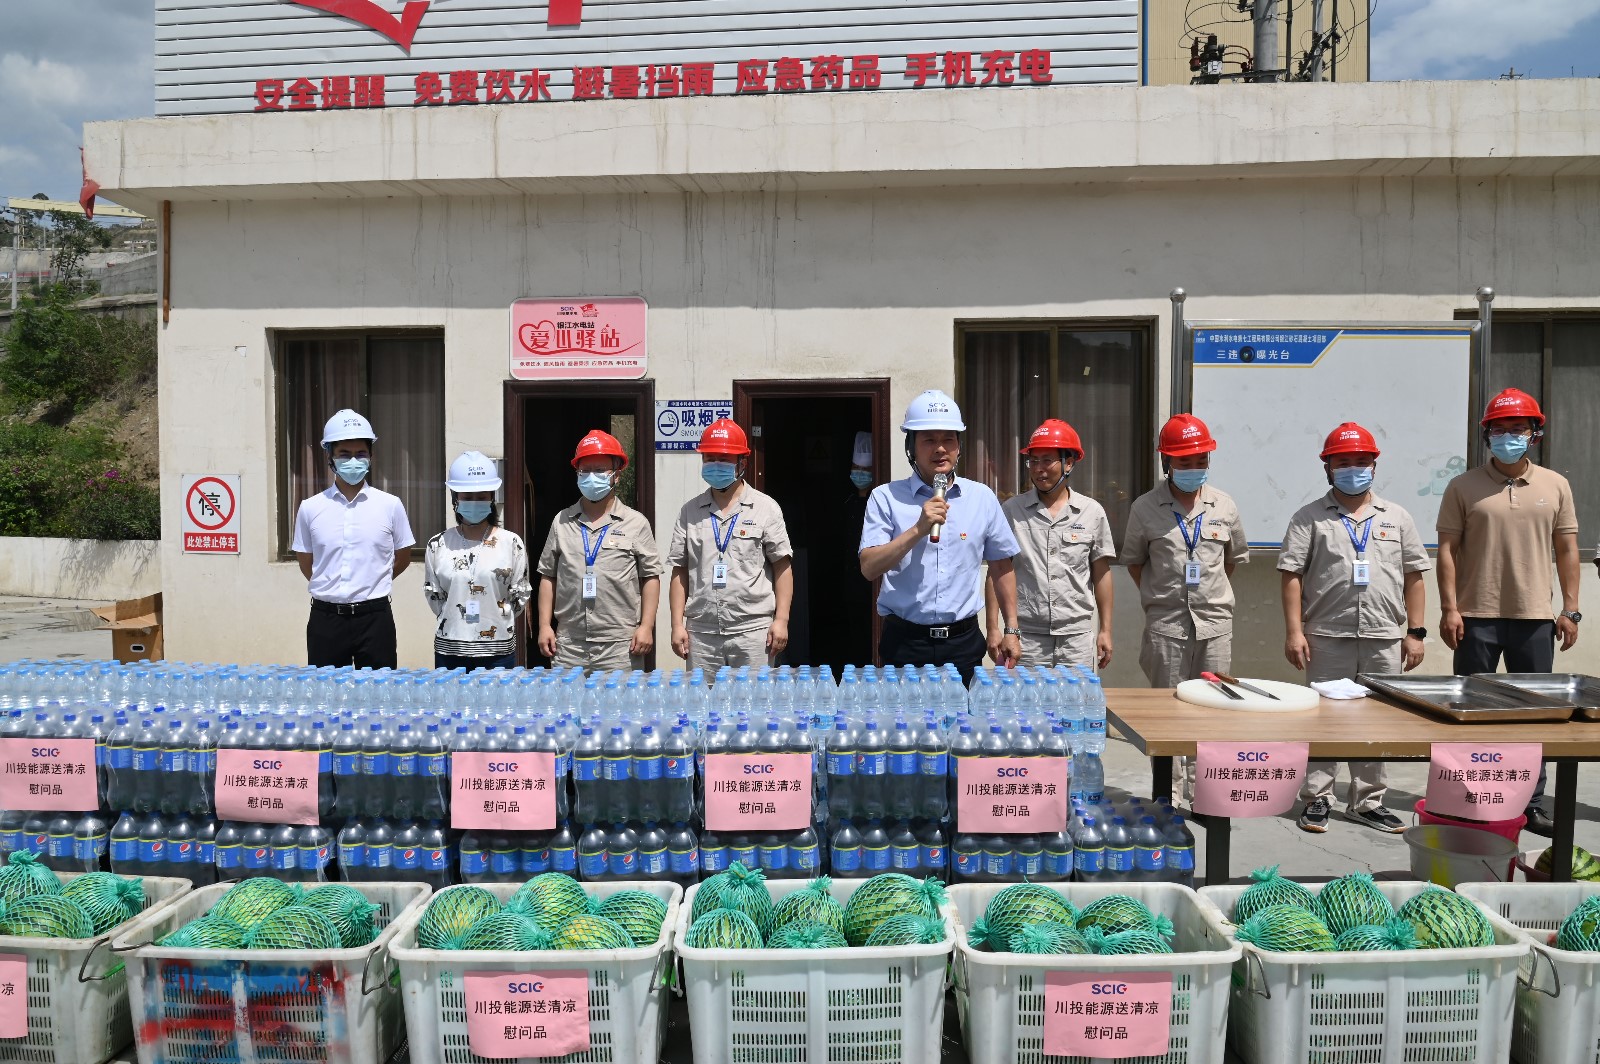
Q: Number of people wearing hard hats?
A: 9